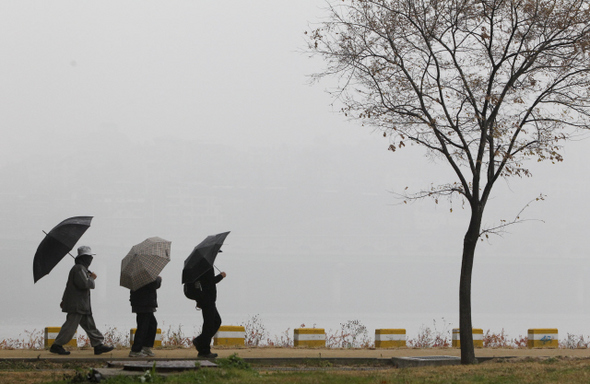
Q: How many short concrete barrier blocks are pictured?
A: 7